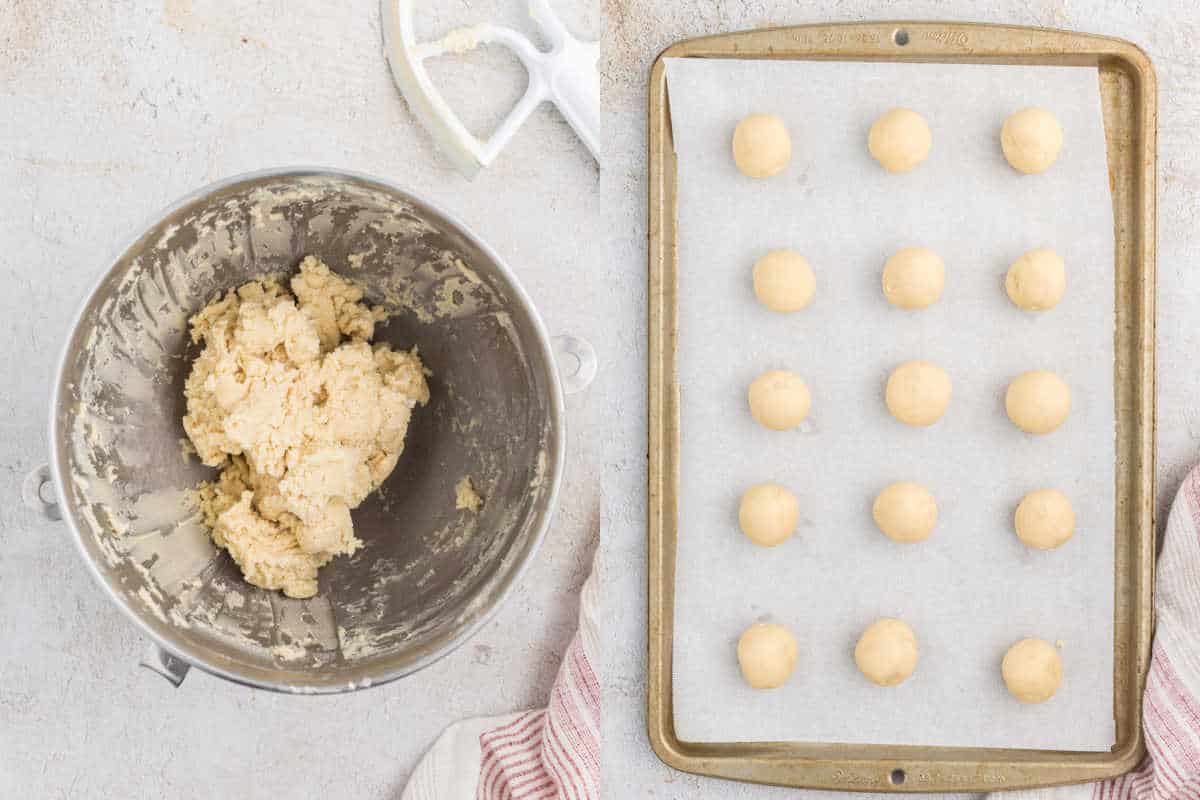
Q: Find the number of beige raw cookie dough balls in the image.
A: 15